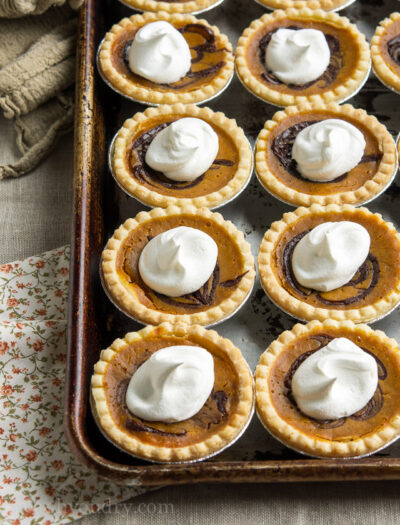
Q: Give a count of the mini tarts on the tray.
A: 11